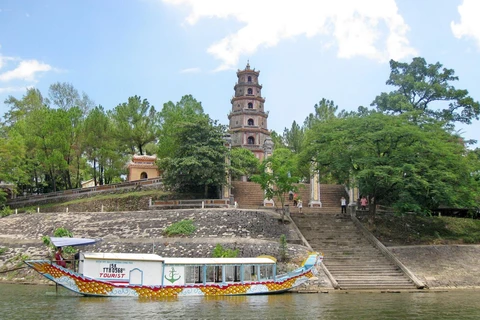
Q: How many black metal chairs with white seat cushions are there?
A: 0